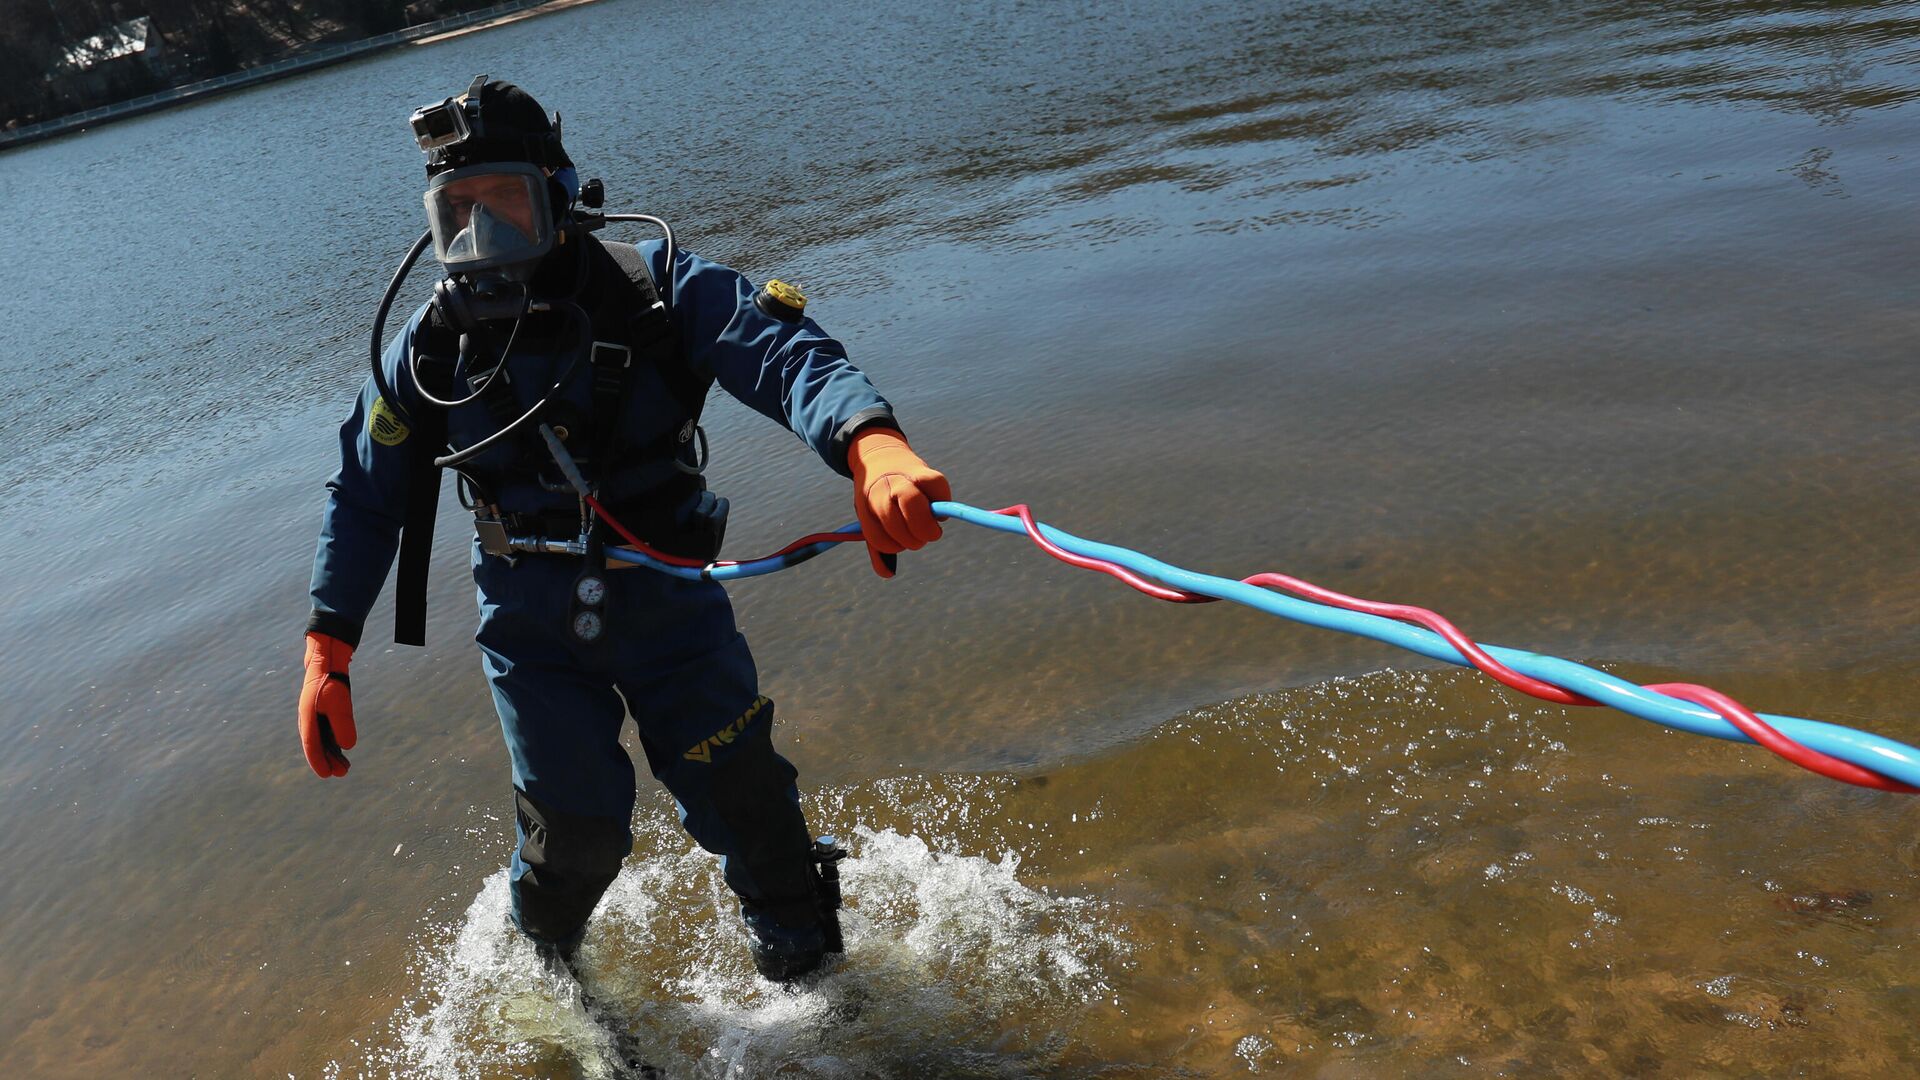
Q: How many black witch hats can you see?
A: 0